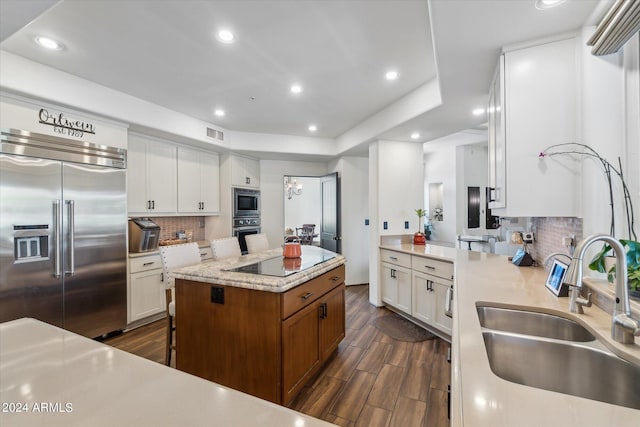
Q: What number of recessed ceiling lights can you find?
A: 9